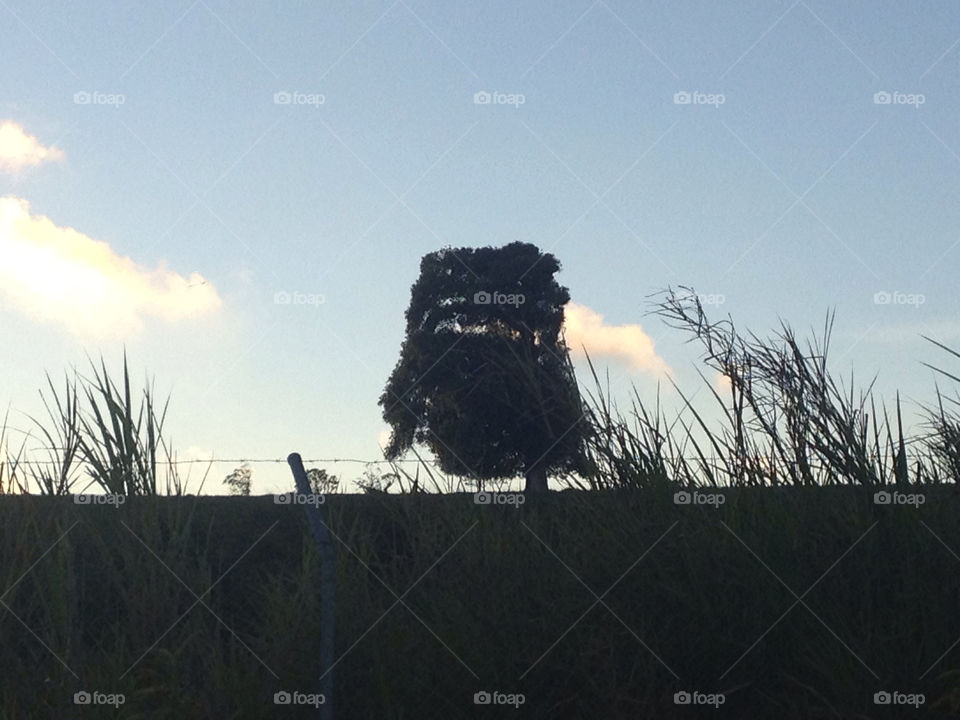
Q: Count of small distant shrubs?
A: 3